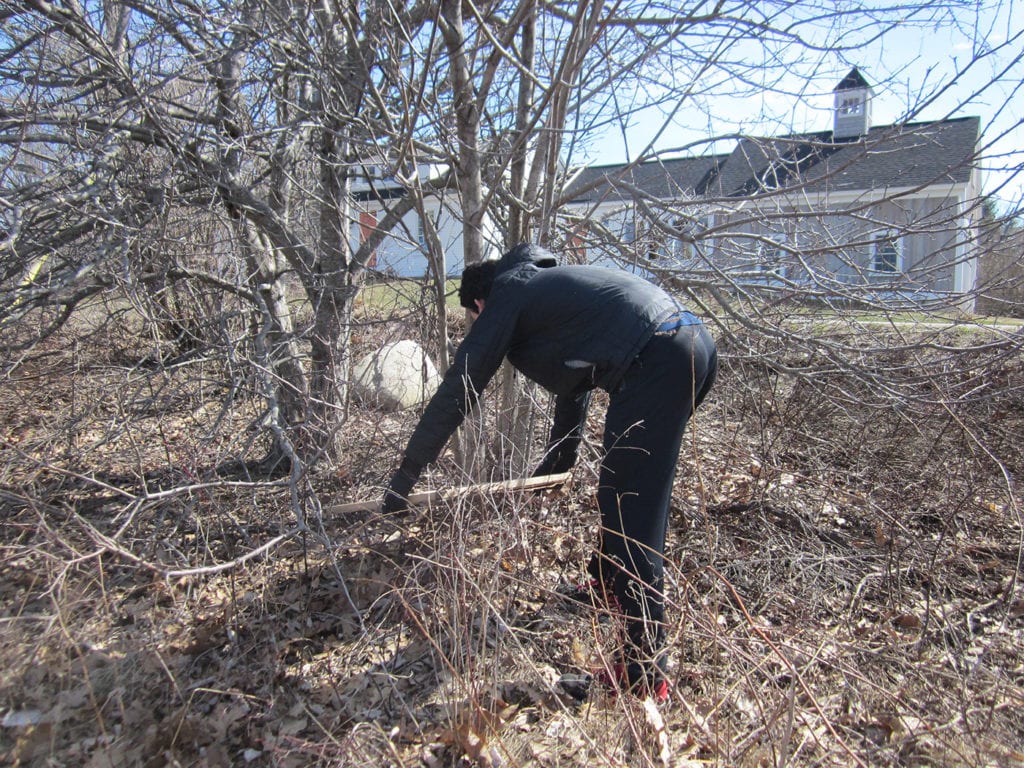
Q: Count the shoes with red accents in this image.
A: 2